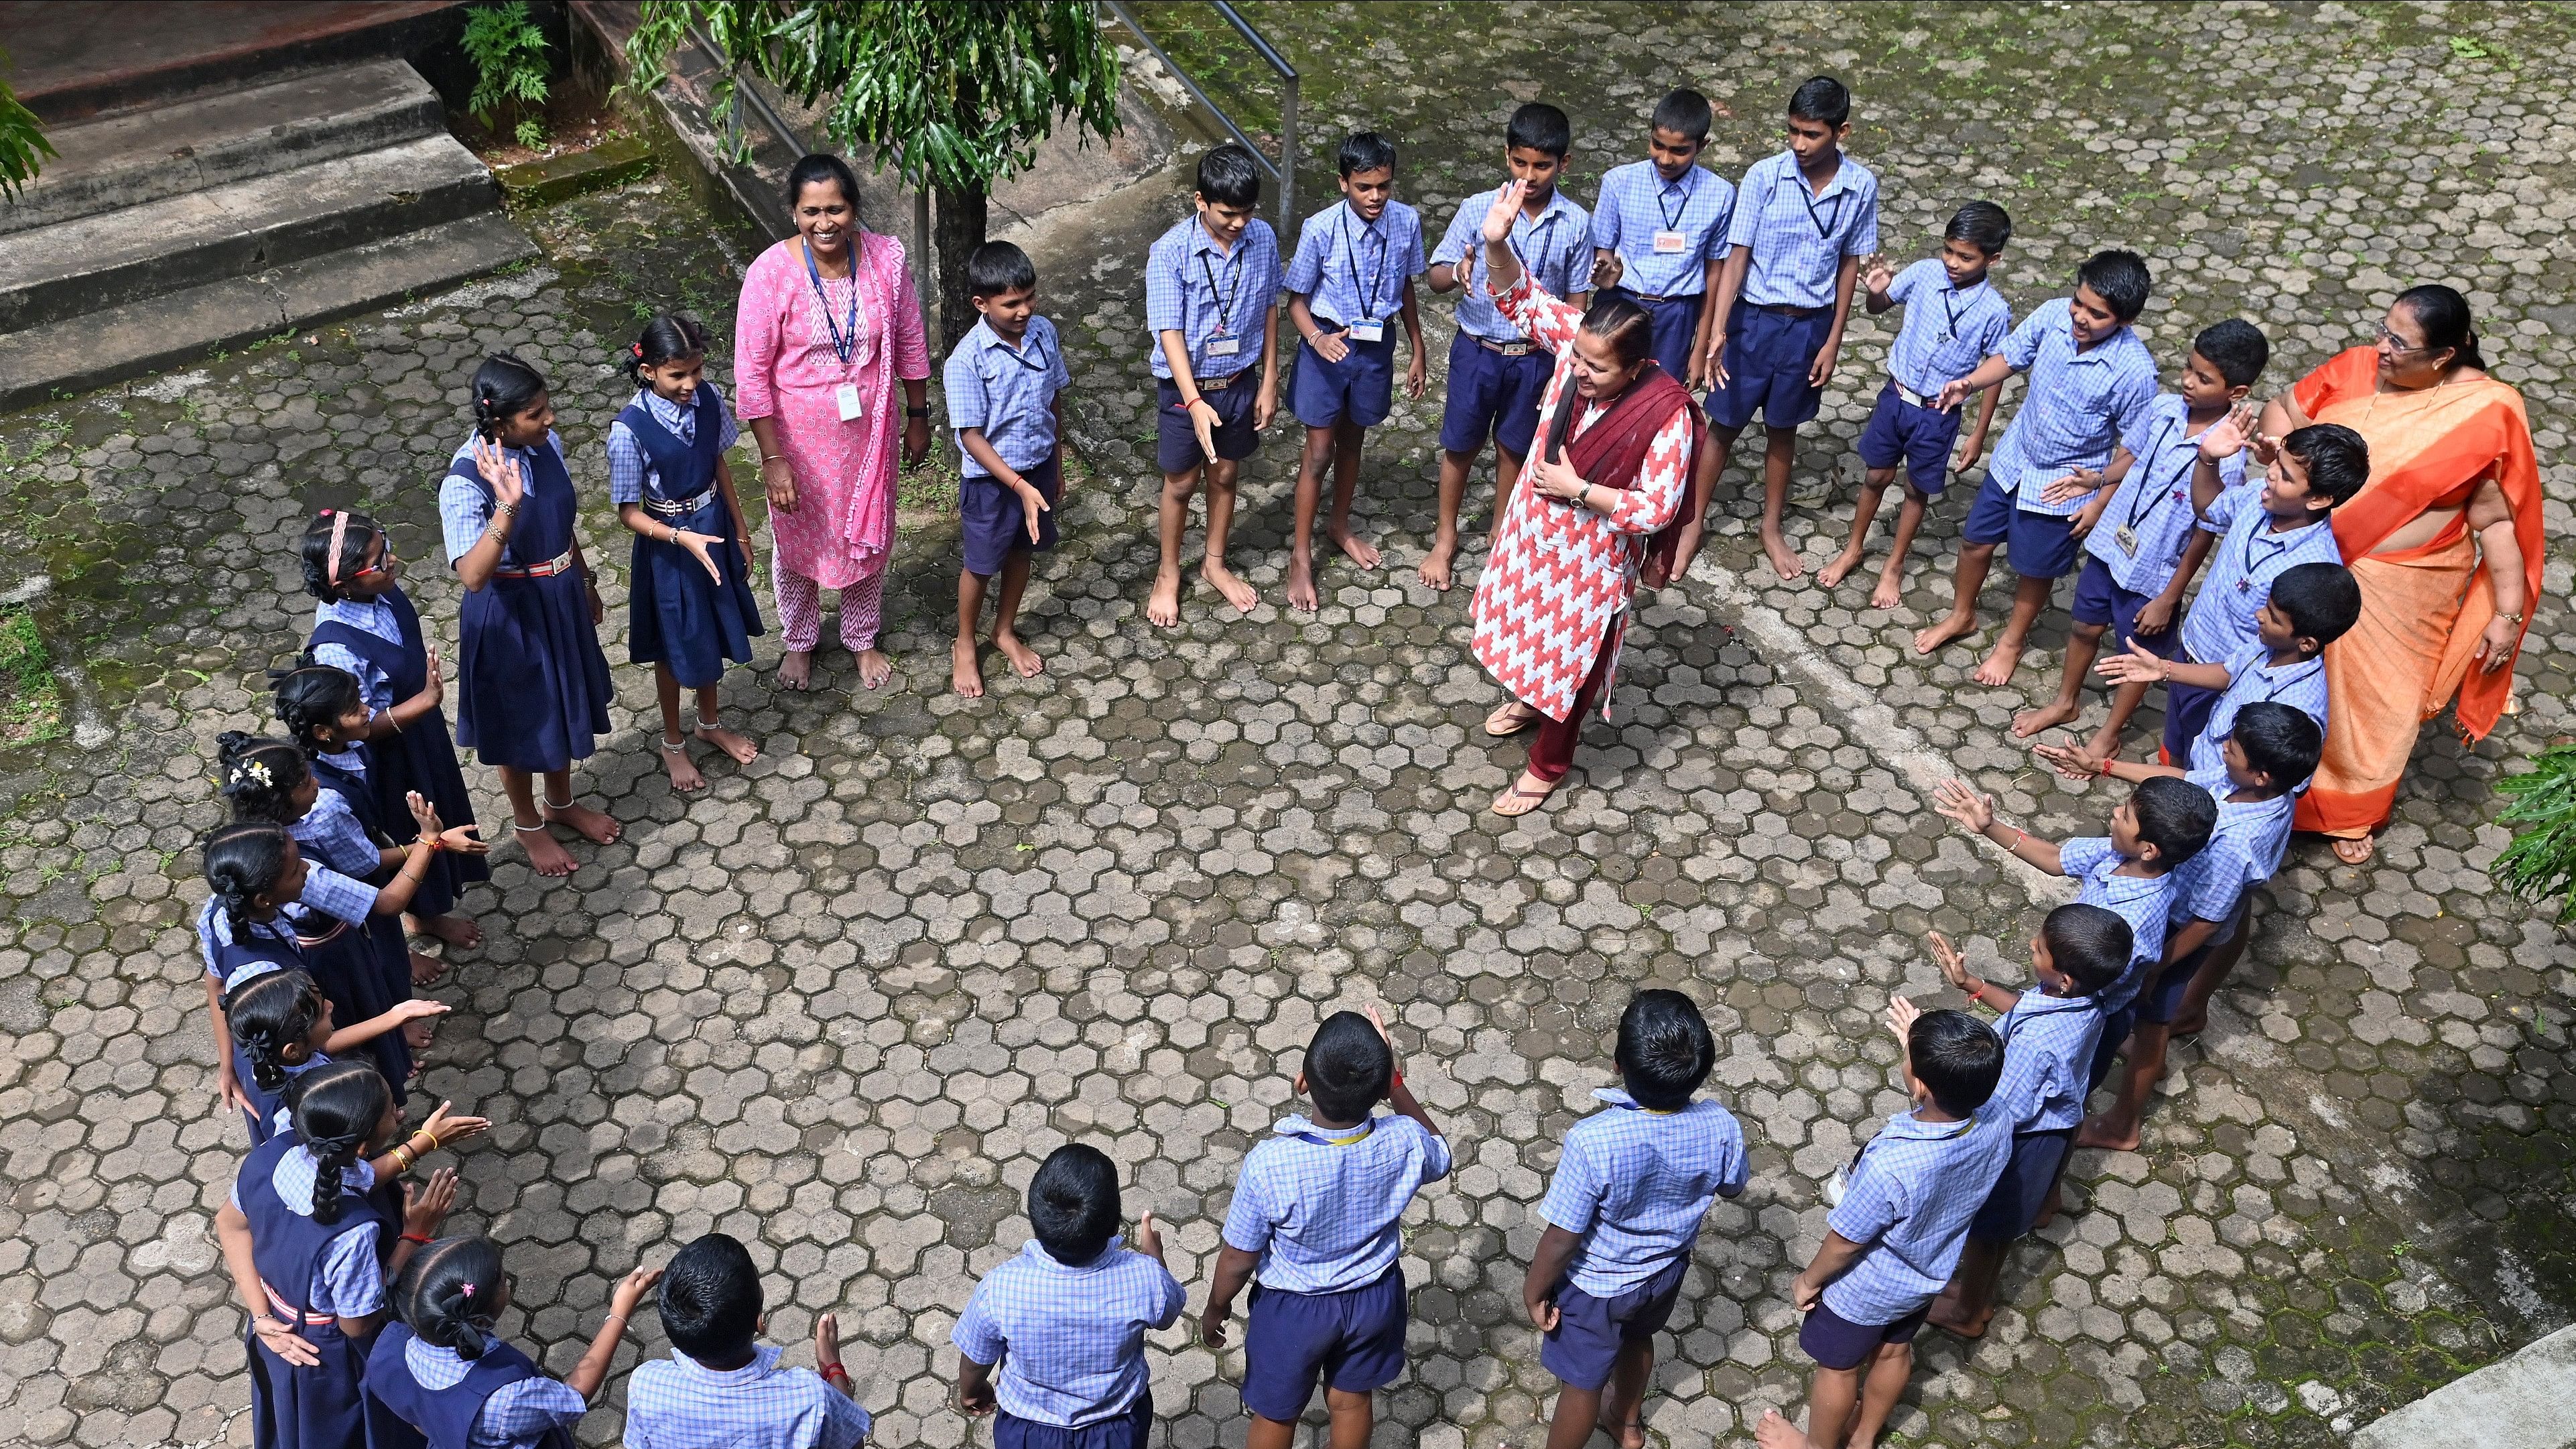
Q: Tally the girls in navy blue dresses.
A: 9